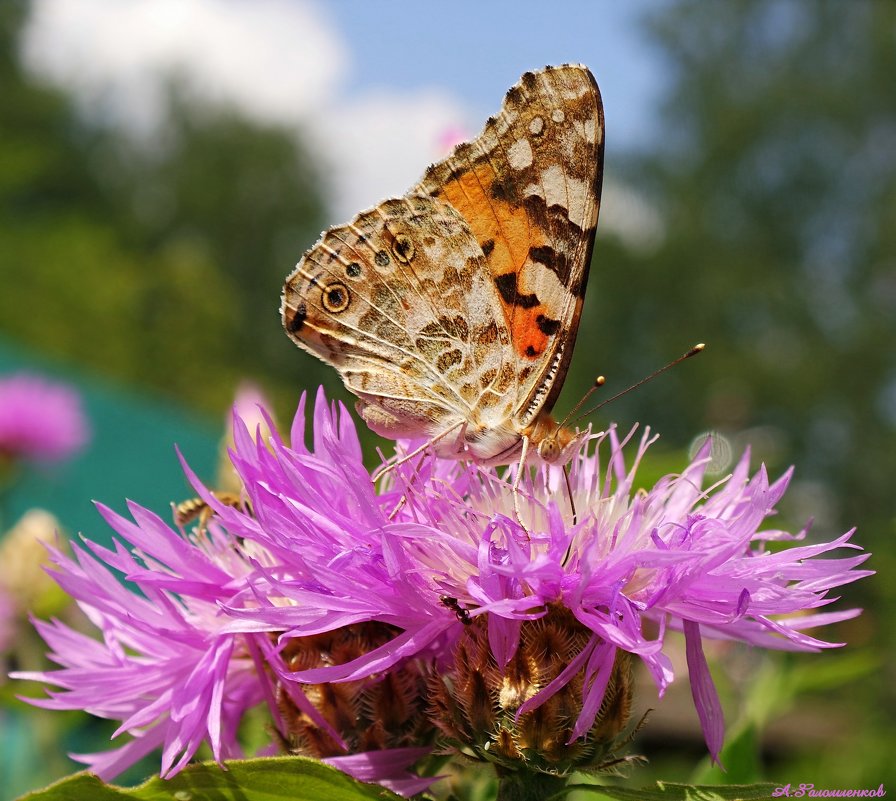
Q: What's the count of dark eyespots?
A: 4